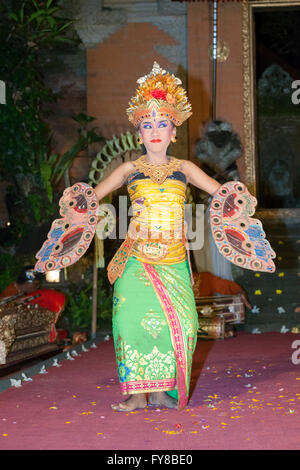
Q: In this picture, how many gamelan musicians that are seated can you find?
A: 2